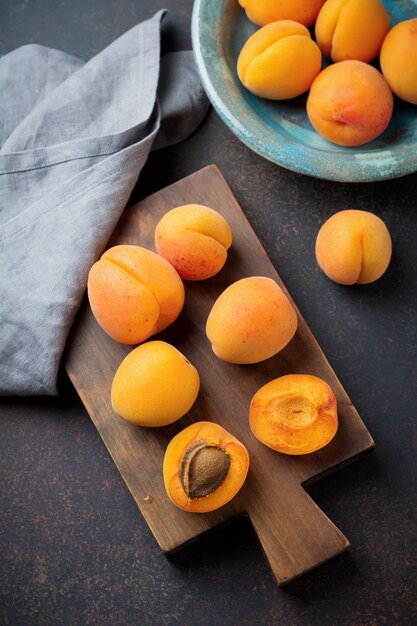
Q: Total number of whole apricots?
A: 10